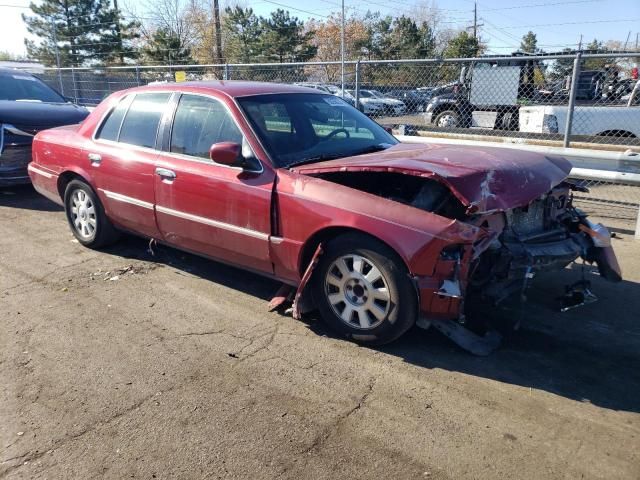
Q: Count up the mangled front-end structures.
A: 1